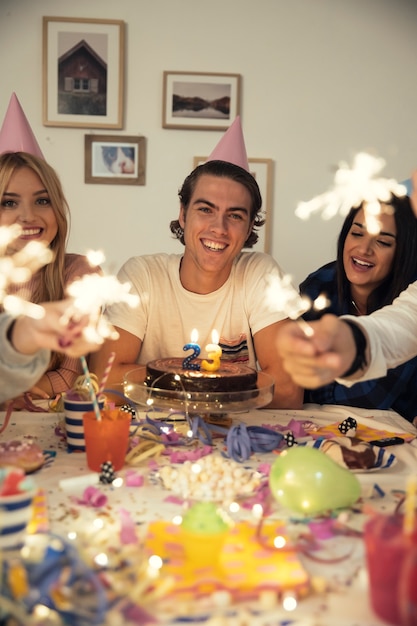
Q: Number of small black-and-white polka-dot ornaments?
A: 4